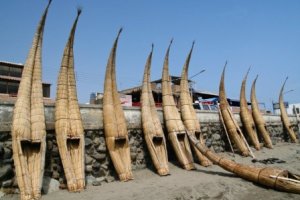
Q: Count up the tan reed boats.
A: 11